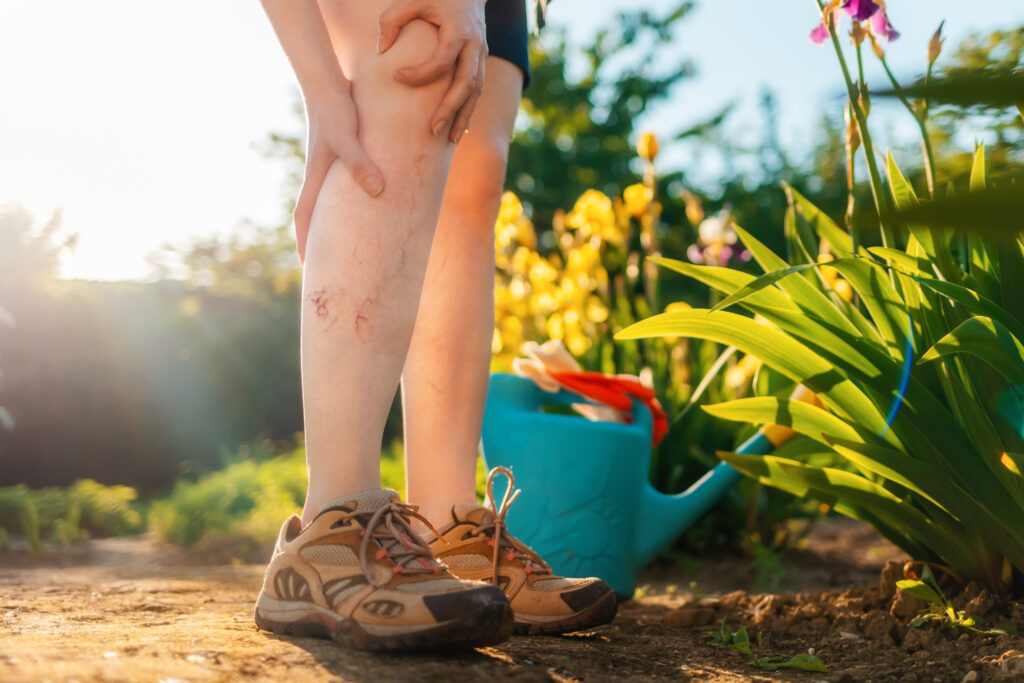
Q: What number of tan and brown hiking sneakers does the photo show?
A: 2